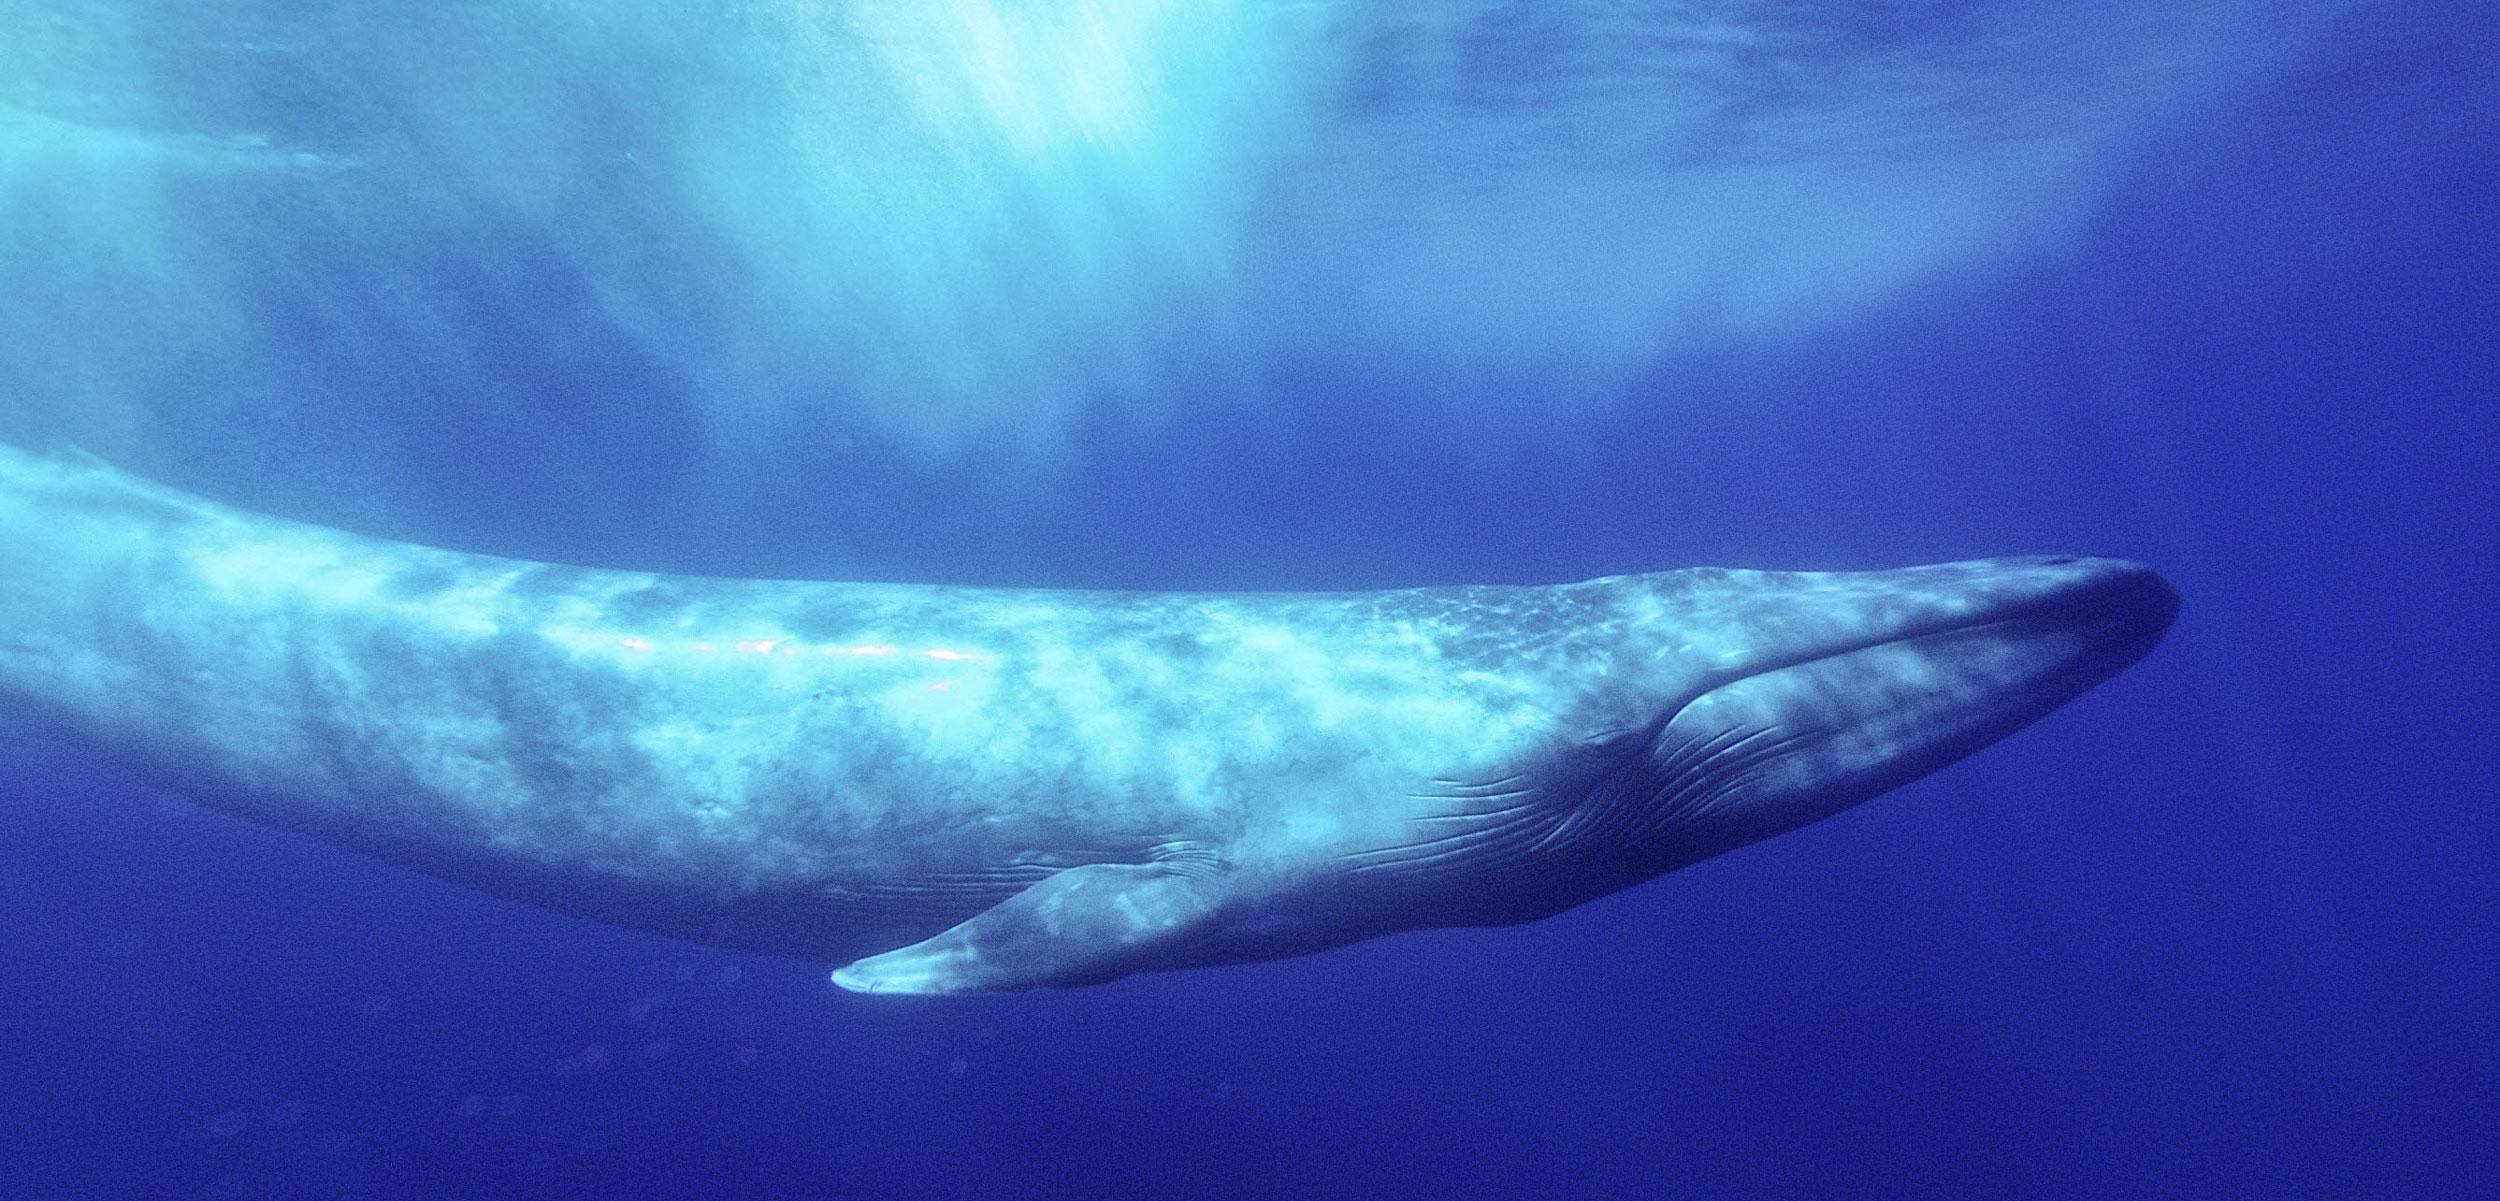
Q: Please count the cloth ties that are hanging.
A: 0